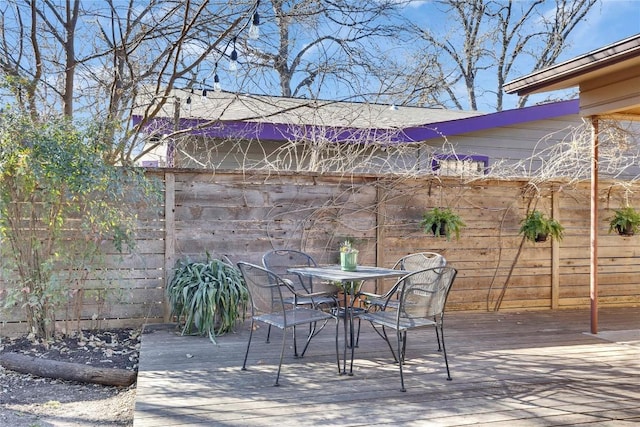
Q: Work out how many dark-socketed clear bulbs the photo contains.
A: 5